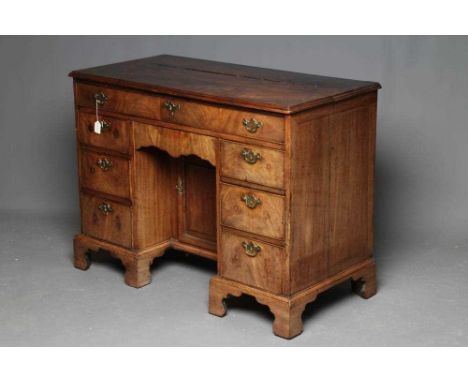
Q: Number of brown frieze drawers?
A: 1